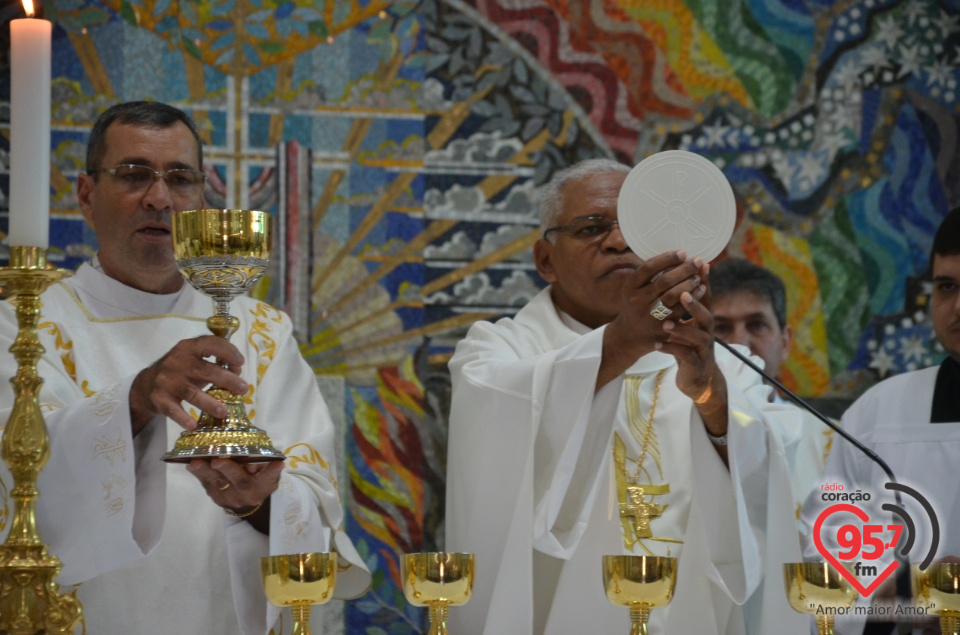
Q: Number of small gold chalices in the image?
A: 5